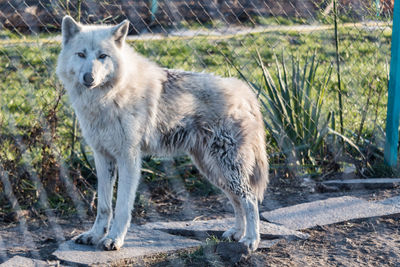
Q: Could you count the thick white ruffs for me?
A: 1